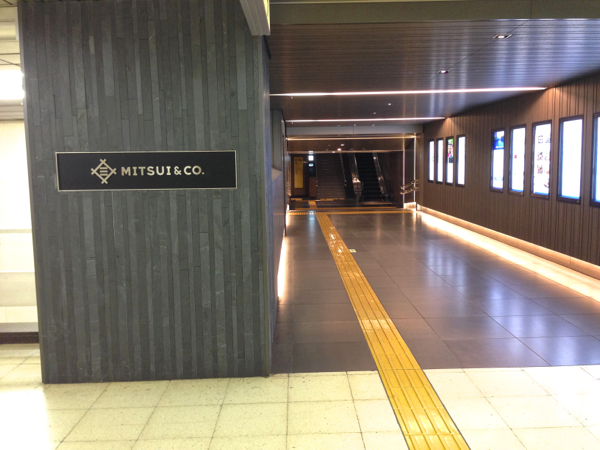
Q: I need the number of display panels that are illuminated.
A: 9